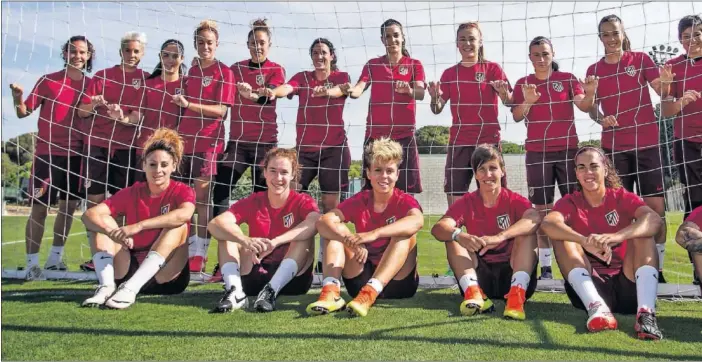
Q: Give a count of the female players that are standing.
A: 11